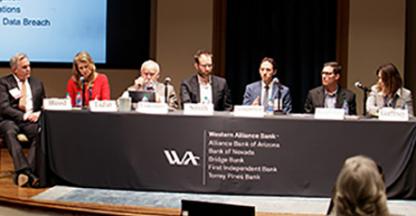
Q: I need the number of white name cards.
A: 7